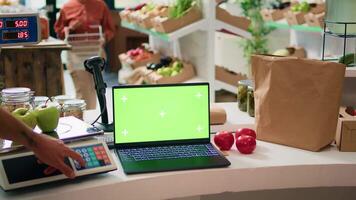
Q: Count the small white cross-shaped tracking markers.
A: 5